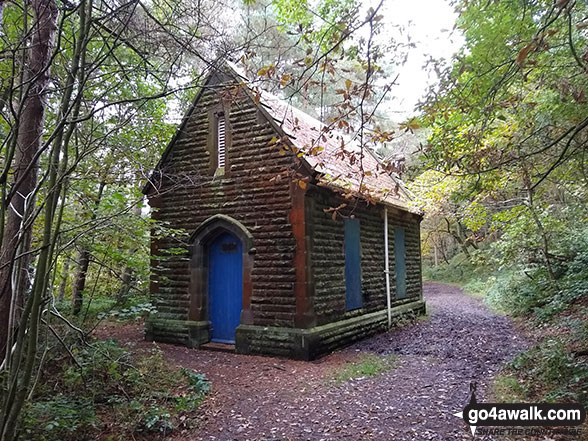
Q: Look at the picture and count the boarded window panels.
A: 2